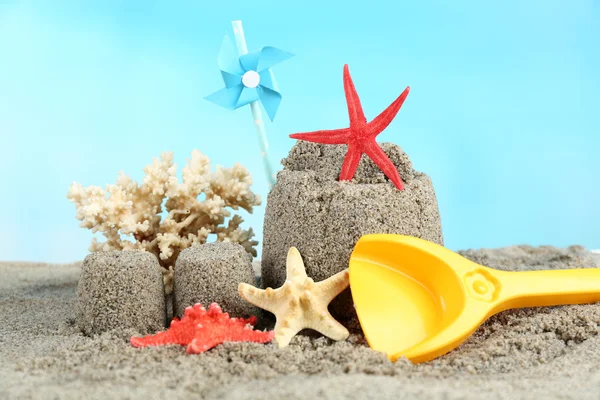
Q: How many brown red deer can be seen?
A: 0